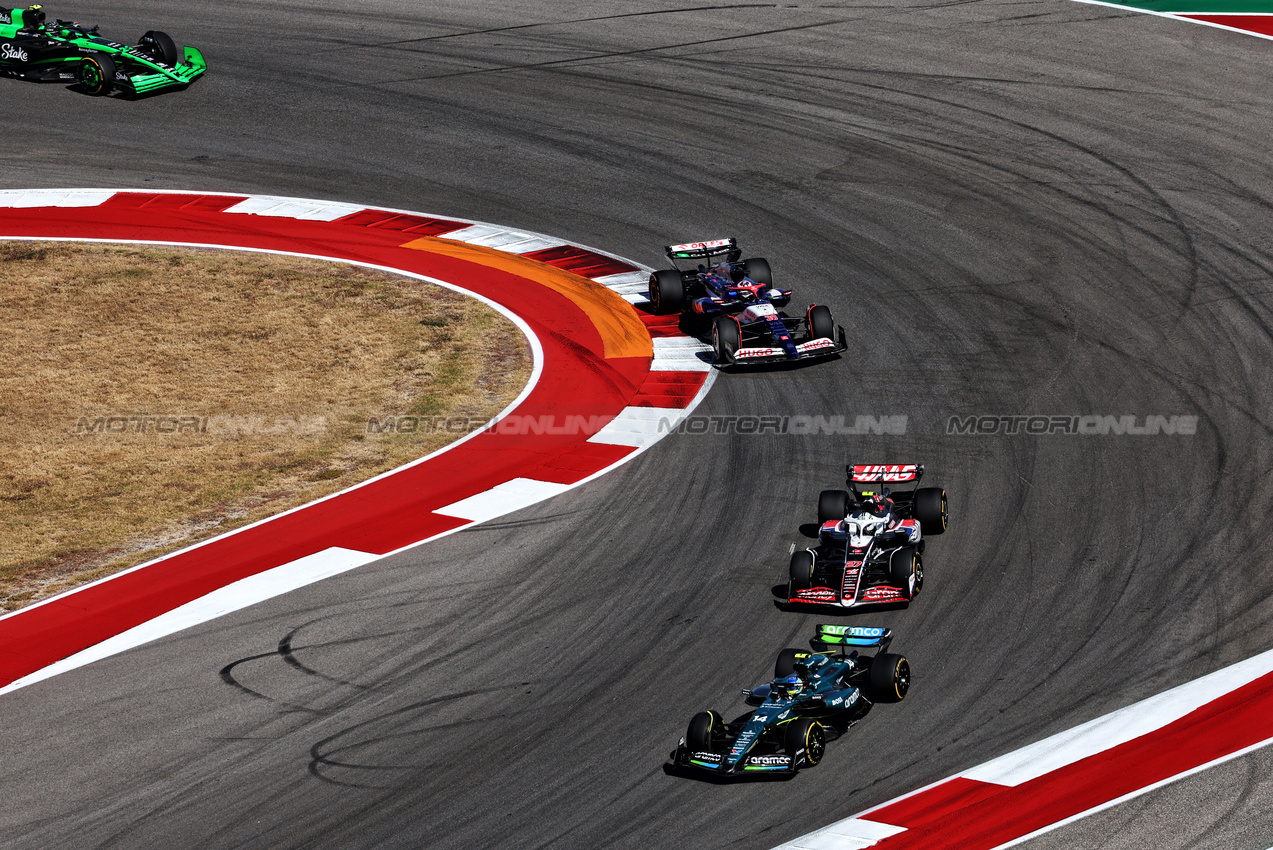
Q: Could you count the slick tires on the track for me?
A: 14